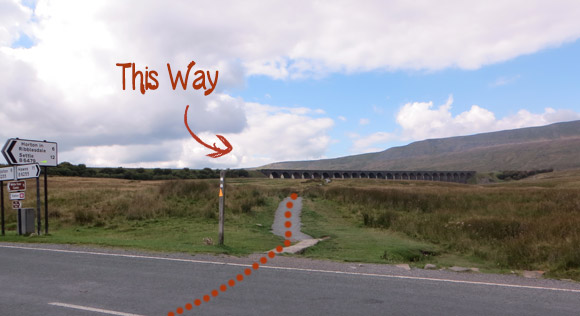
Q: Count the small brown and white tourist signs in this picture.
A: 2